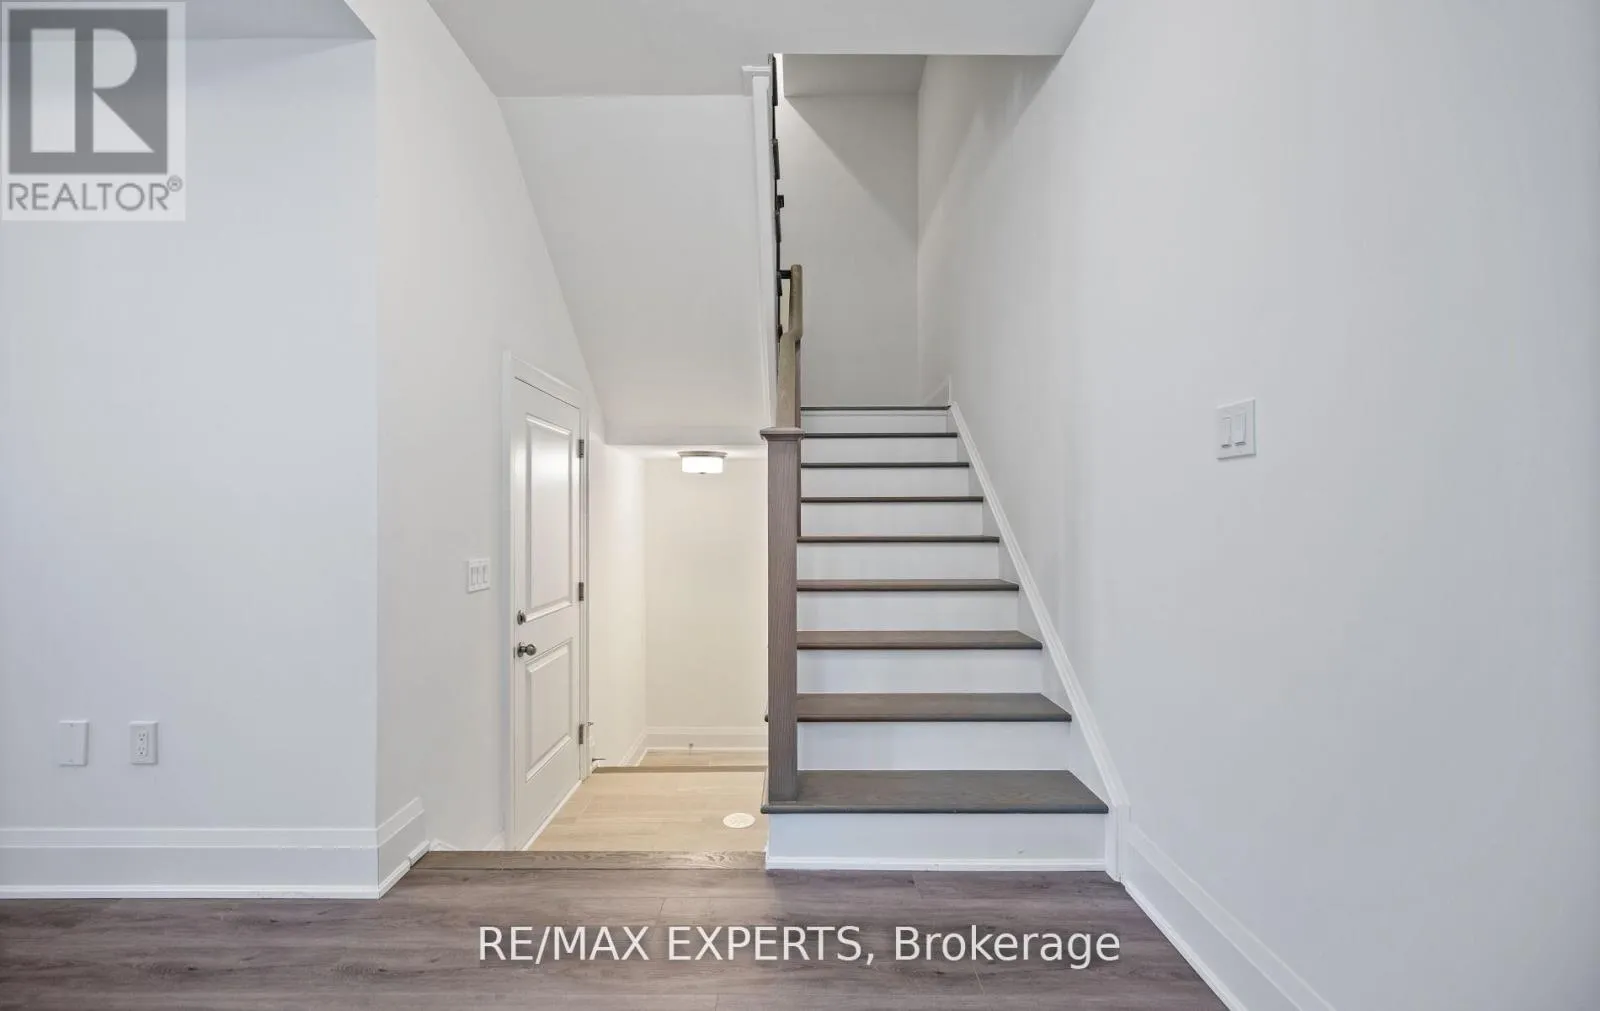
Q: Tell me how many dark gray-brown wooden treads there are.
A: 9